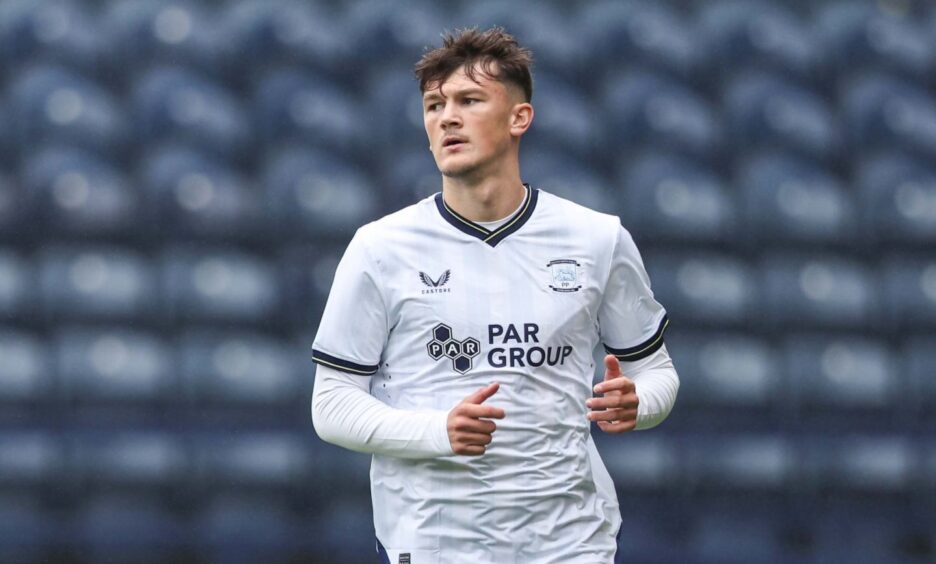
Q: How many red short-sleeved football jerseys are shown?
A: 0